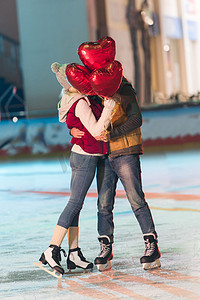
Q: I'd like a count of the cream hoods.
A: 1